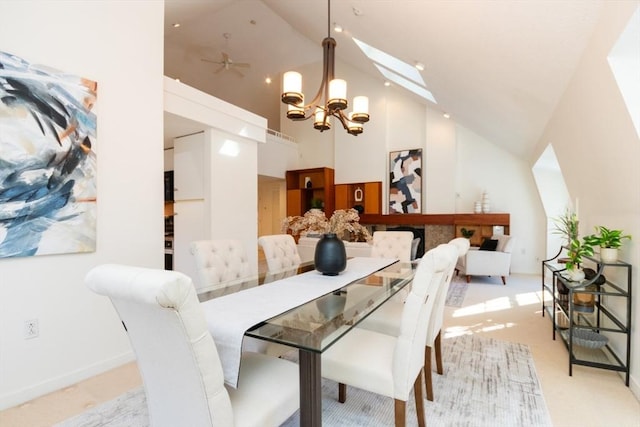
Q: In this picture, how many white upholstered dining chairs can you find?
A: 6